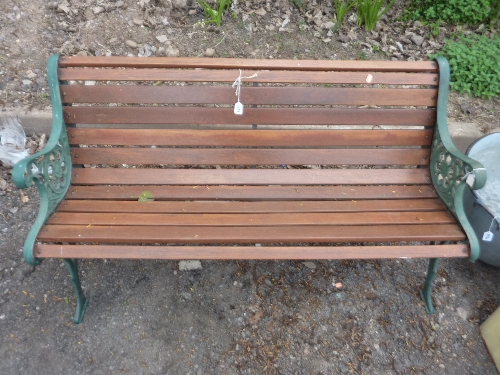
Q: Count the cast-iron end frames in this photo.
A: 2